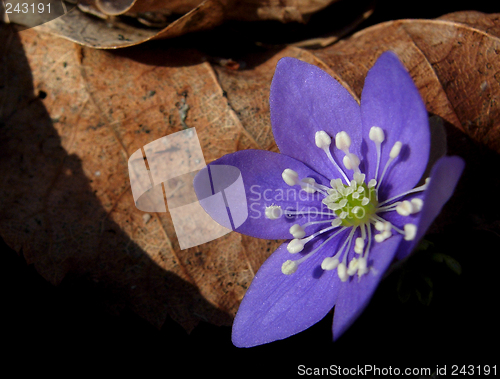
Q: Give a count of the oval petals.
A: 6